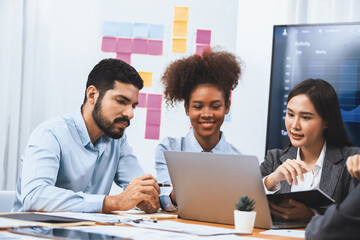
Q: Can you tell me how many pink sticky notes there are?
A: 11